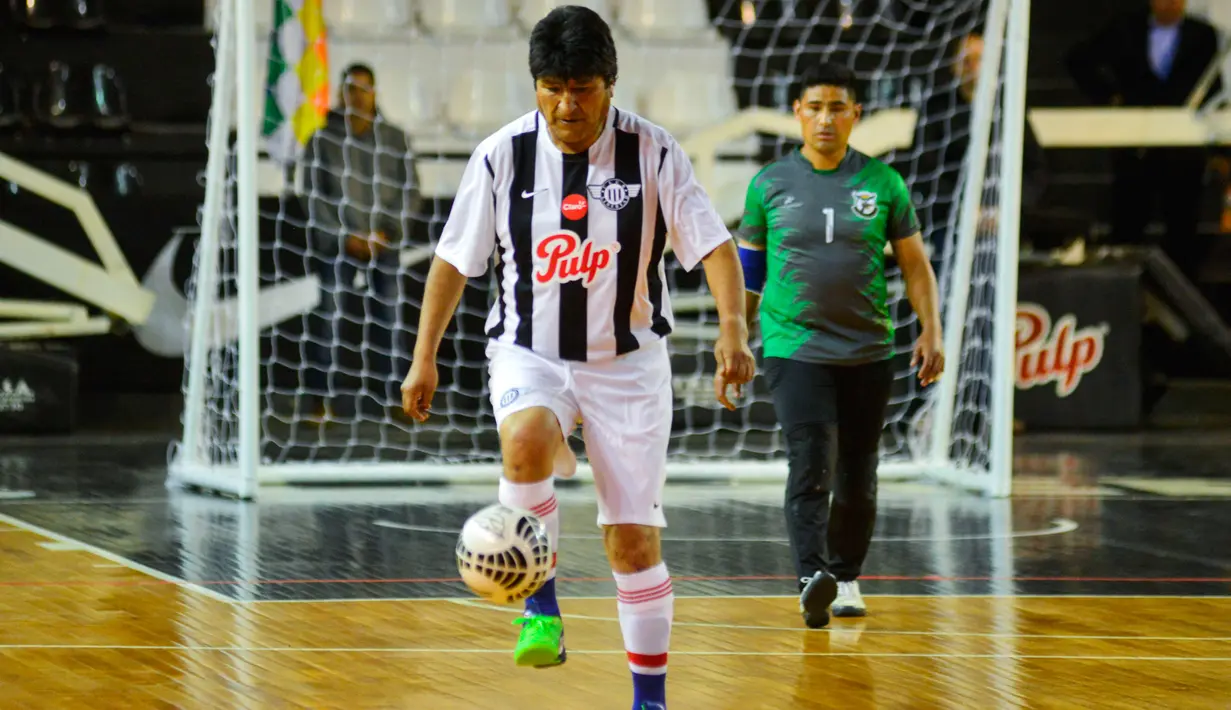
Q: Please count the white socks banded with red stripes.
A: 2